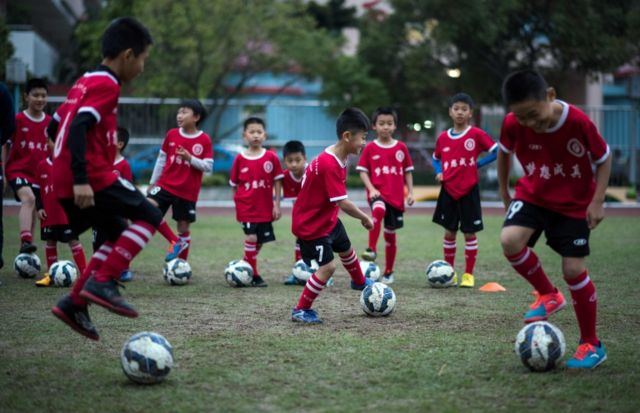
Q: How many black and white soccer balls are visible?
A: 10